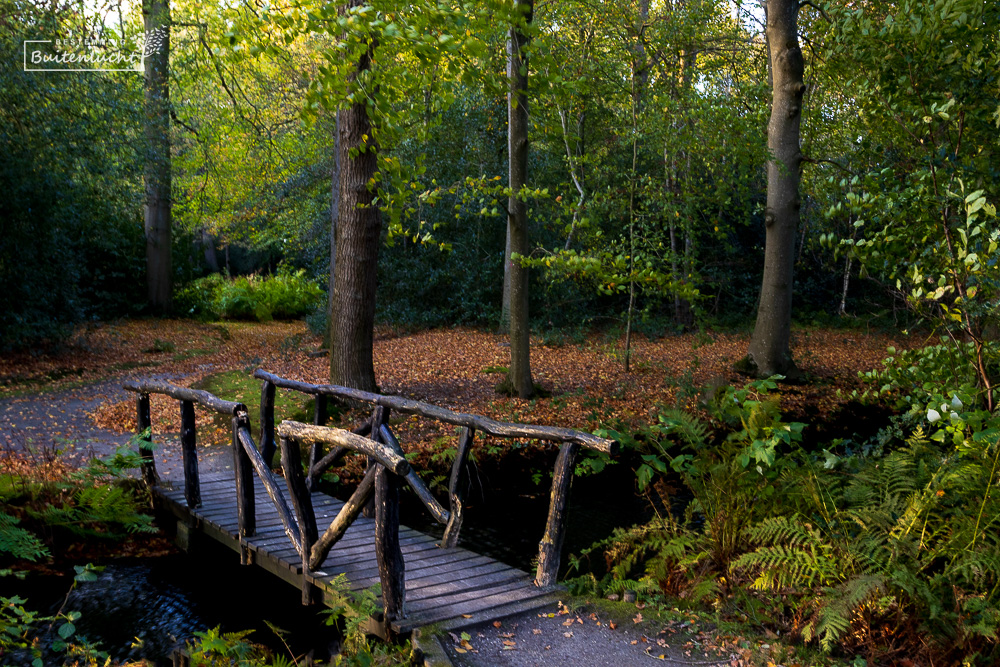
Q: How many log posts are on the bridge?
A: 10